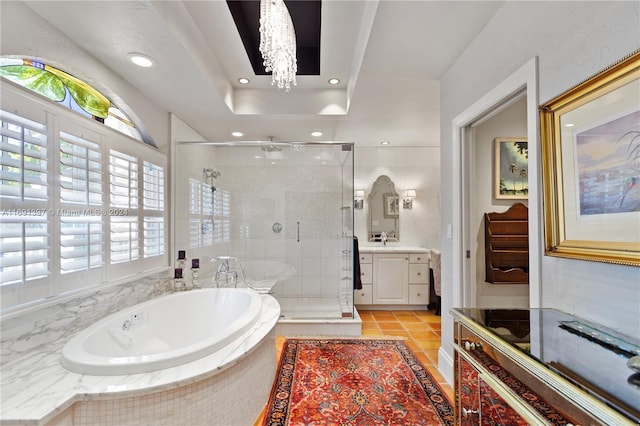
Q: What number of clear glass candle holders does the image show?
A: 3